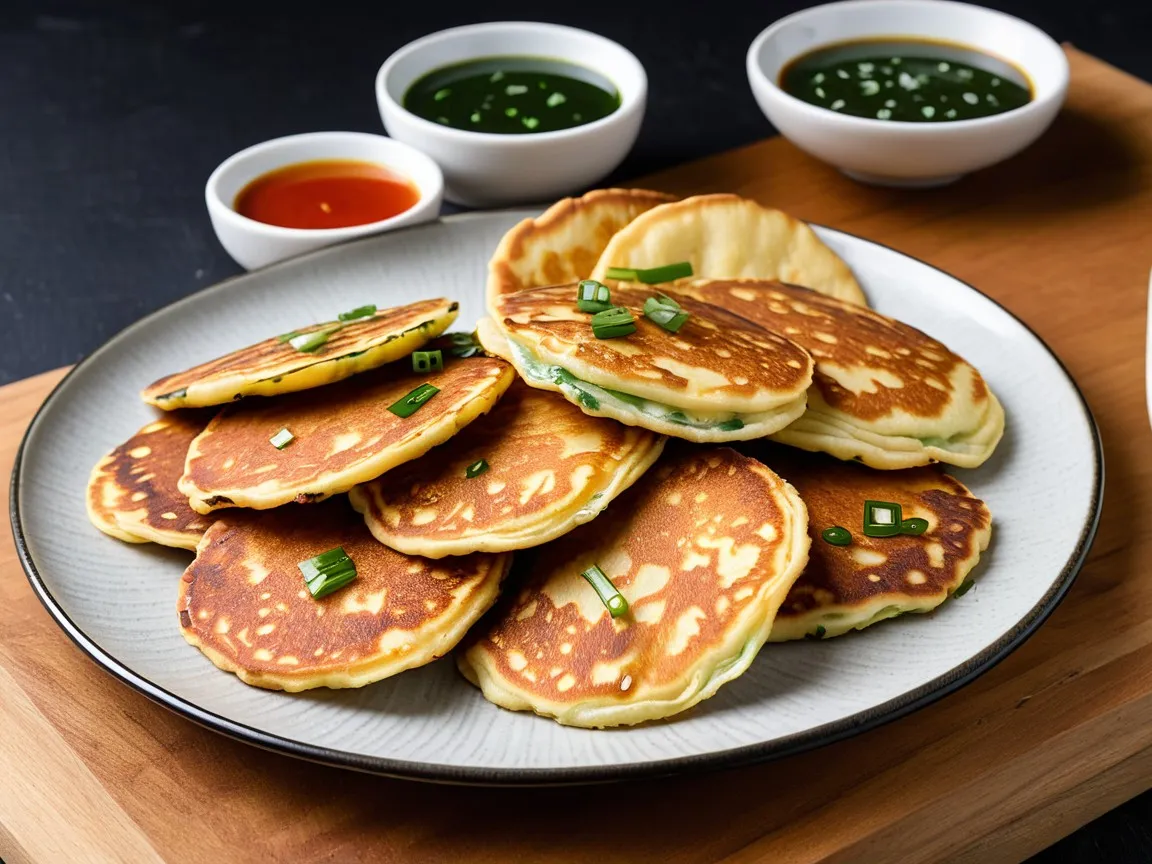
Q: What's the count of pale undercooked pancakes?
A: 1